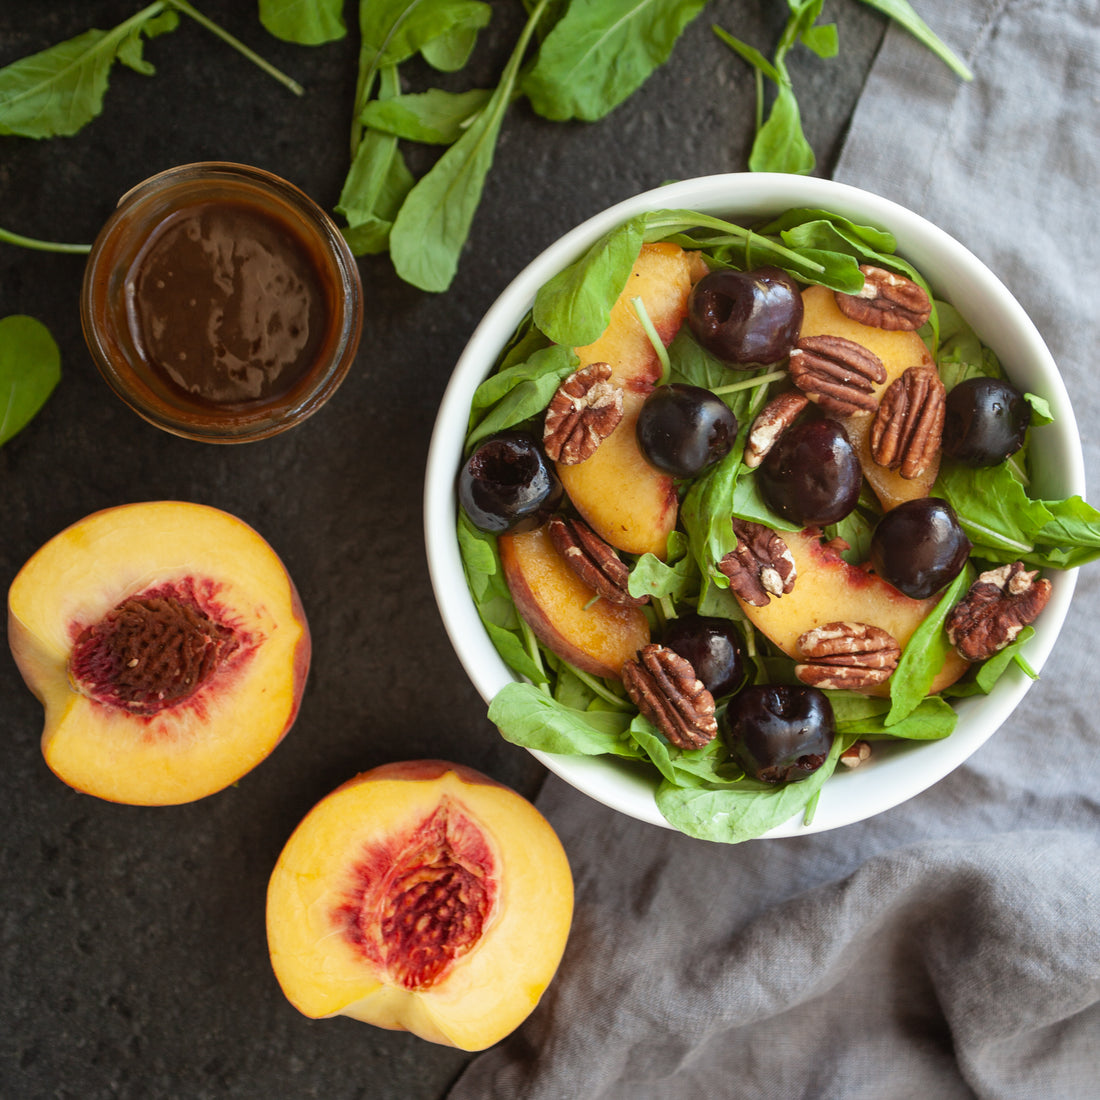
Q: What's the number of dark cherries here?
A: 8